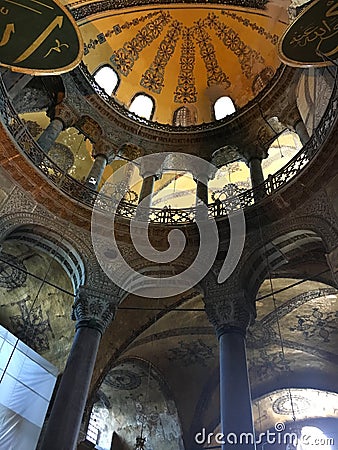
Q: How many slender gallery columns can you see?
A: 6